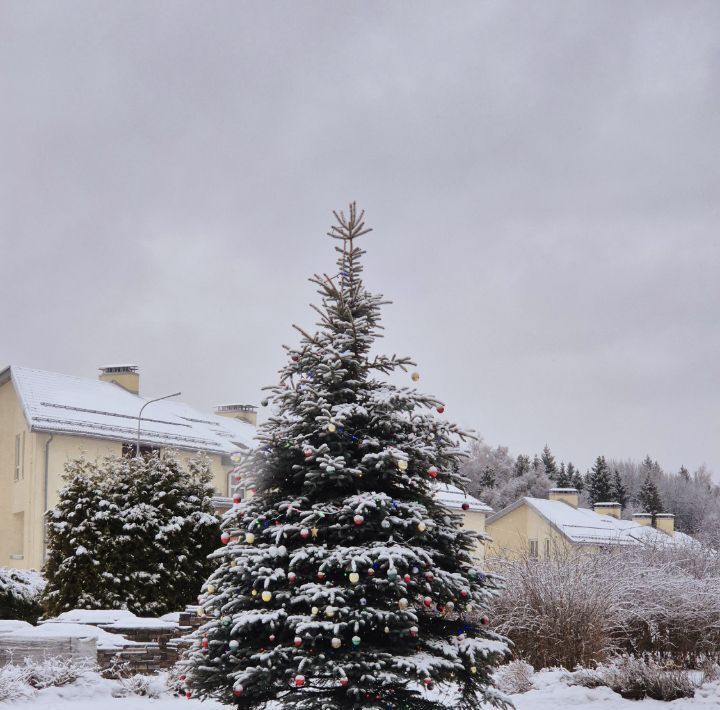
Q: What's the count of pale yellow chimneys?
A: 6